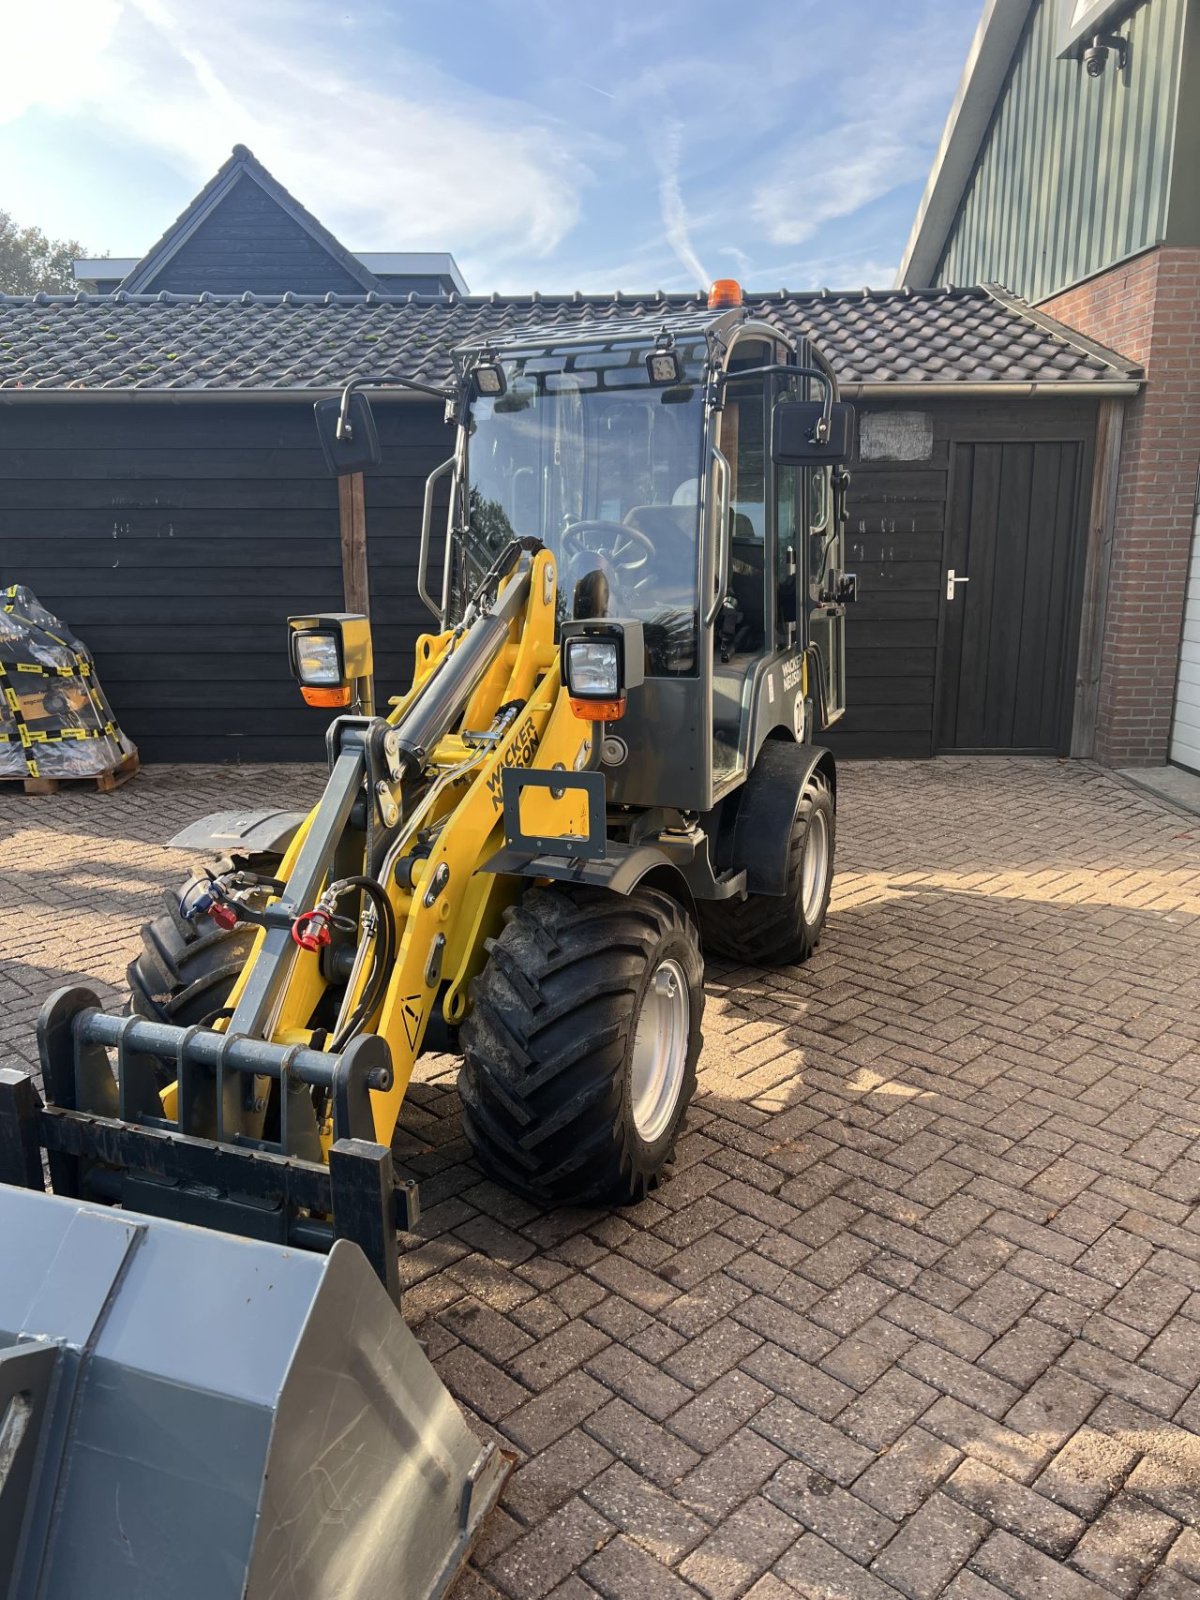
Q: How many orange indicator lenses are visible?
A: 2